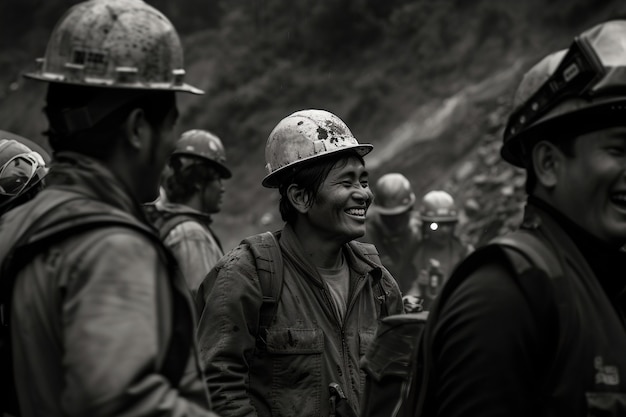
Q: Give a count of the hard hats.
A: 7